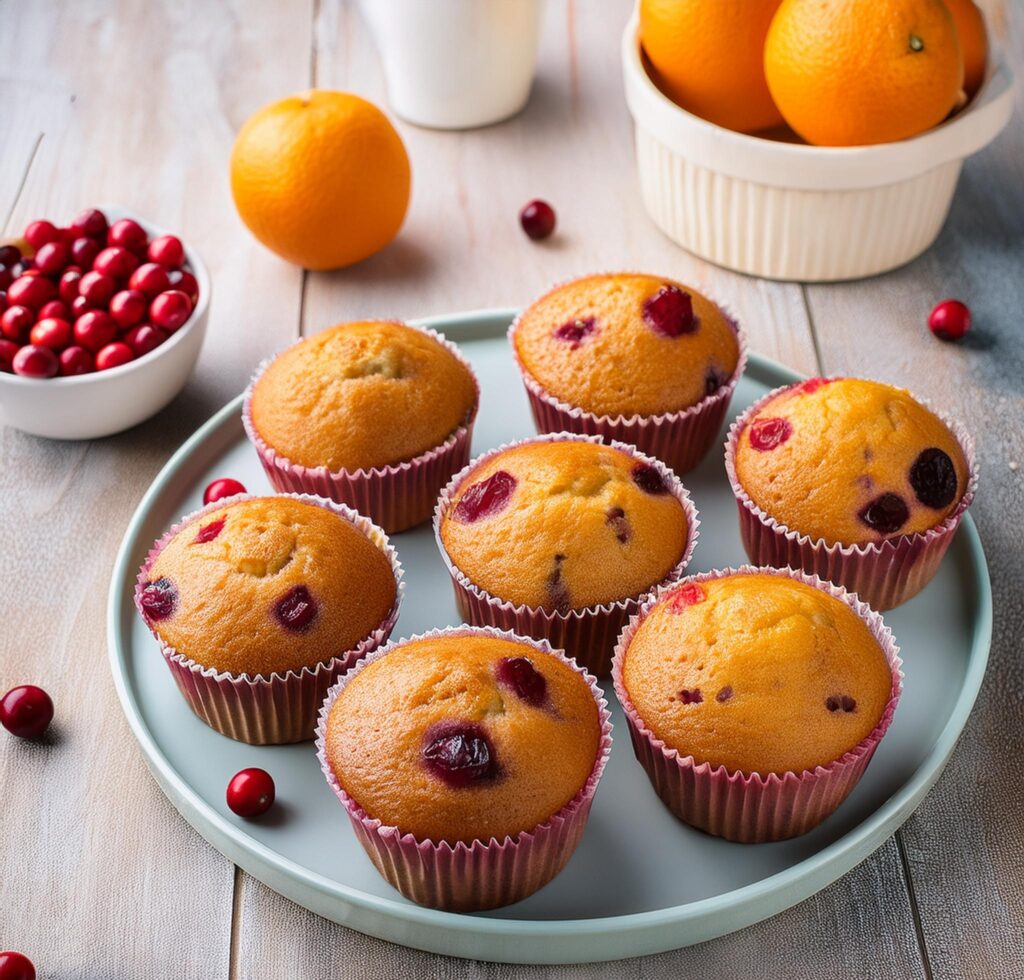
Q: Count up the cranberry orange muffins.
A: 7